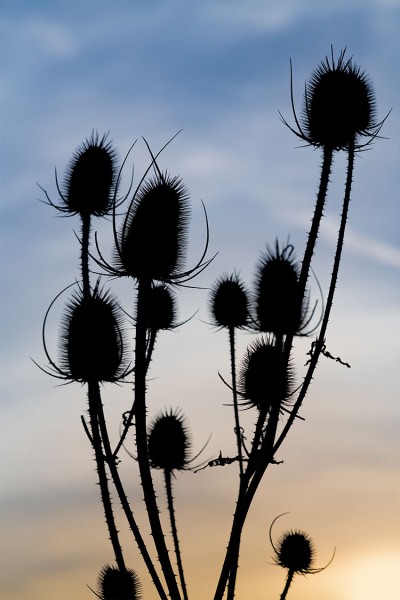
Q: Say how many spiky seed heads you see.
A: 11